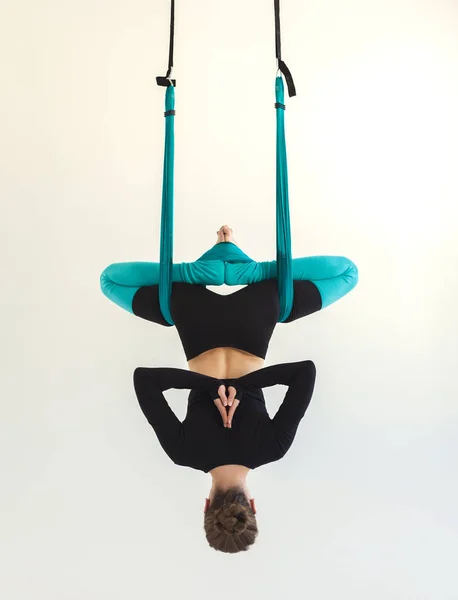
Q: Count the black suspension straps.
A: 2